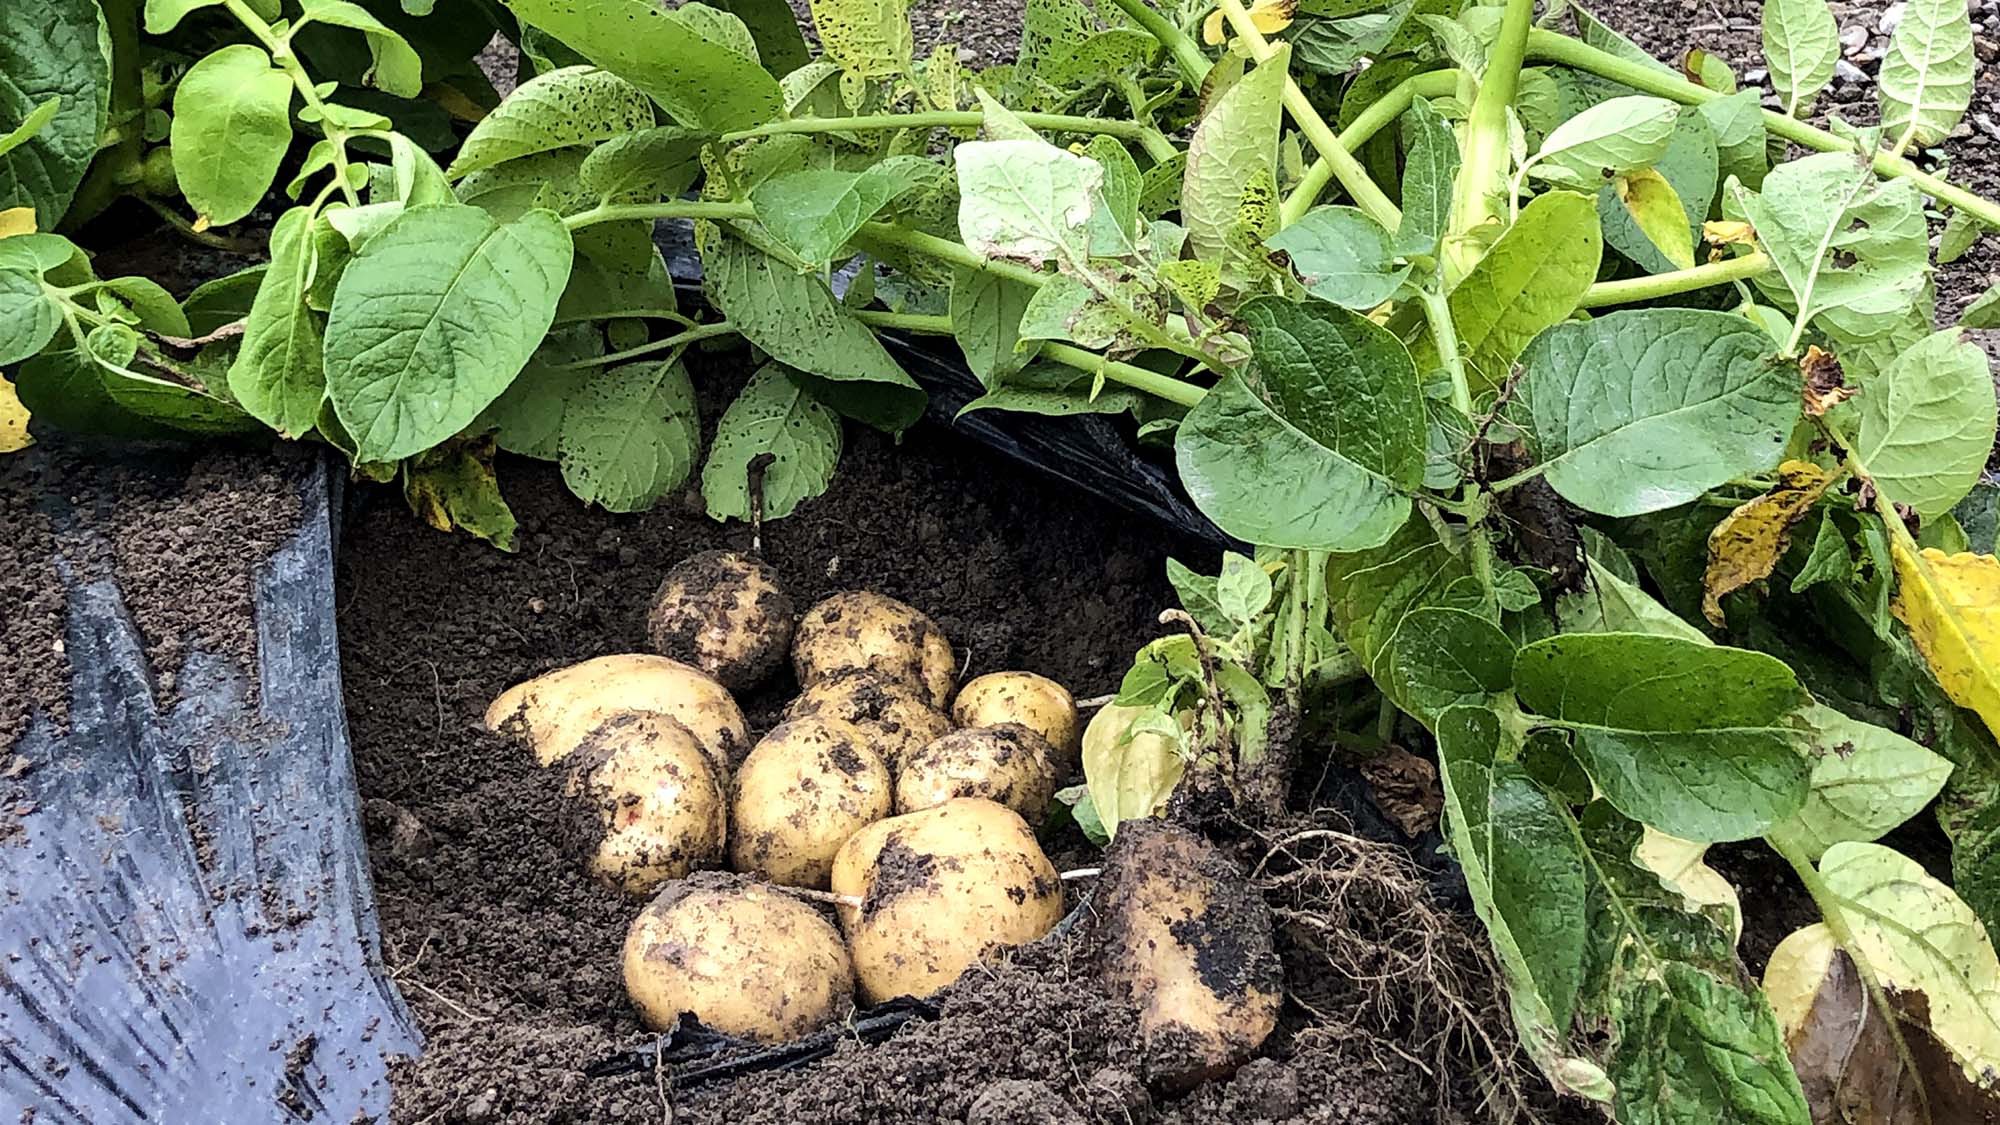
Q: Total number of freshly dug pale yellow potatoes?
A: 11